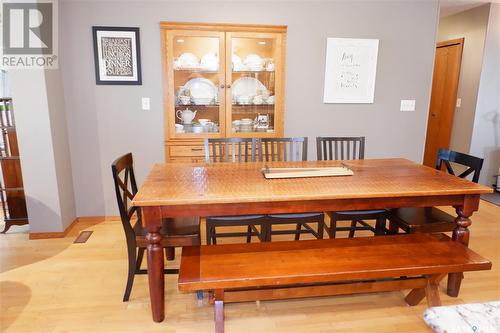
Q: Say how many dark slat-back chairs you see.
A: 3